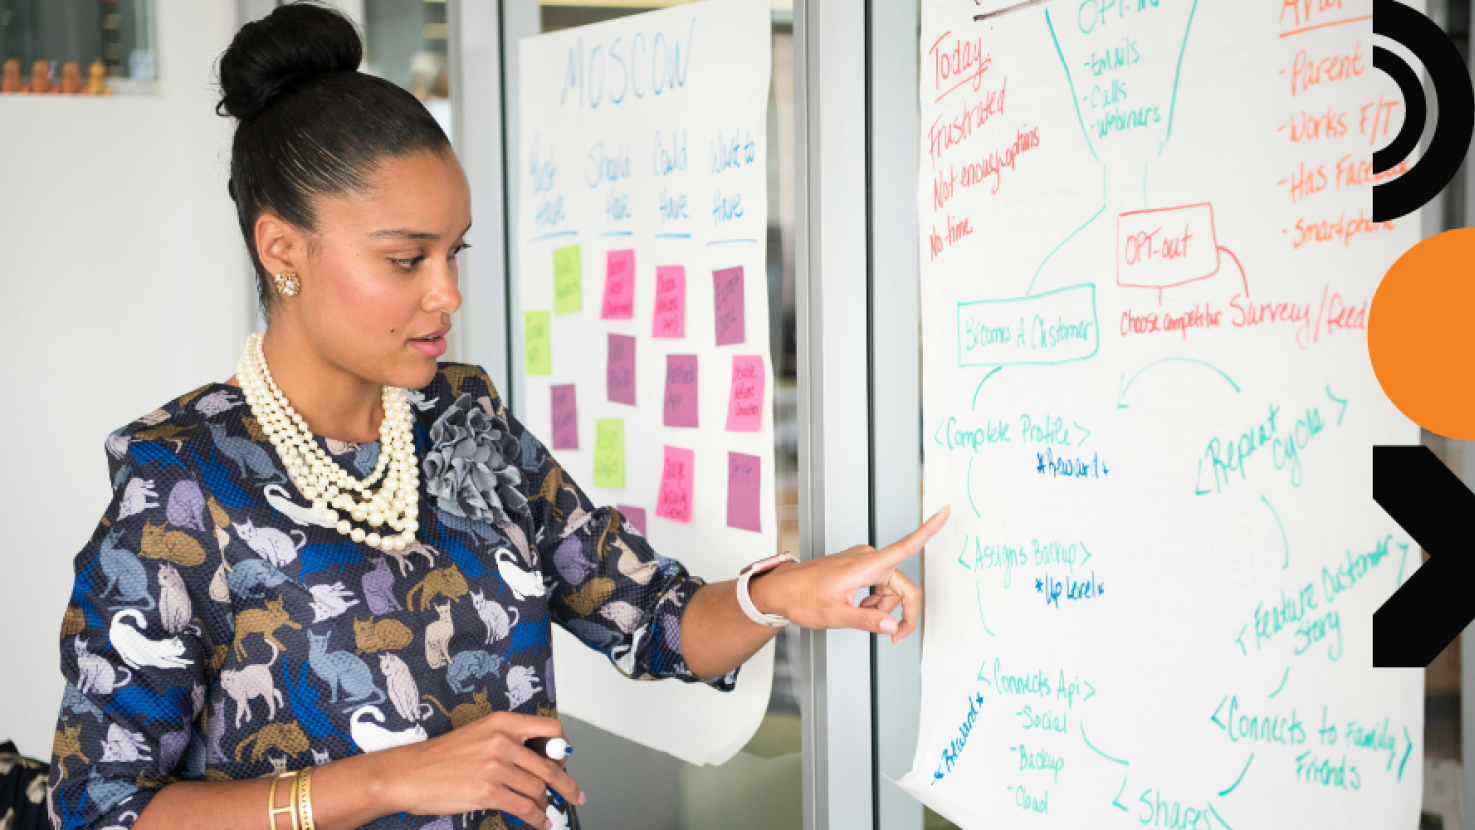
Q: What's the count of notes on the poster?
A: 13